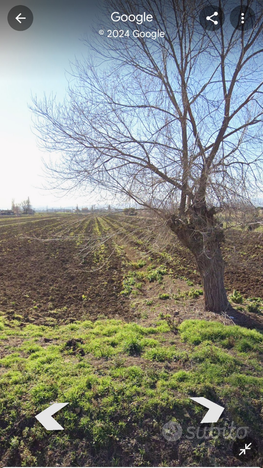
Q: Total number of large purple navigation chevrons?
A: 0